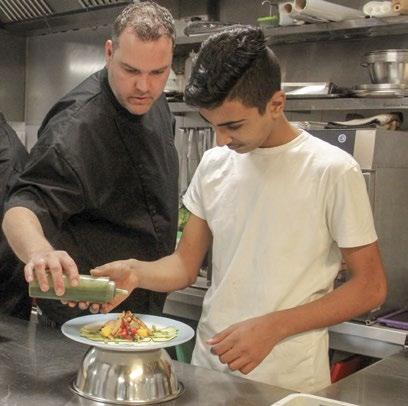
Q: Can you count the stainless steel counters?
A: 2